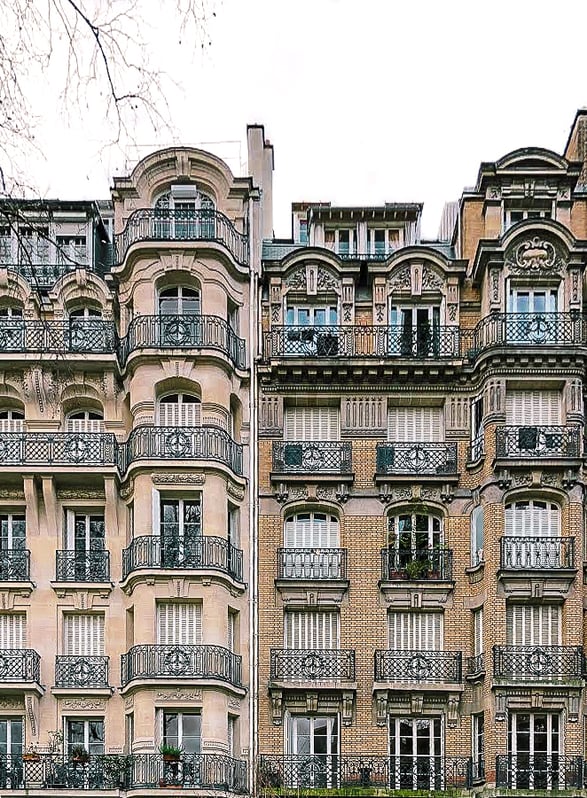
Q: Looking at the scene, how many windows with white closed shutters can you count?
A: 14